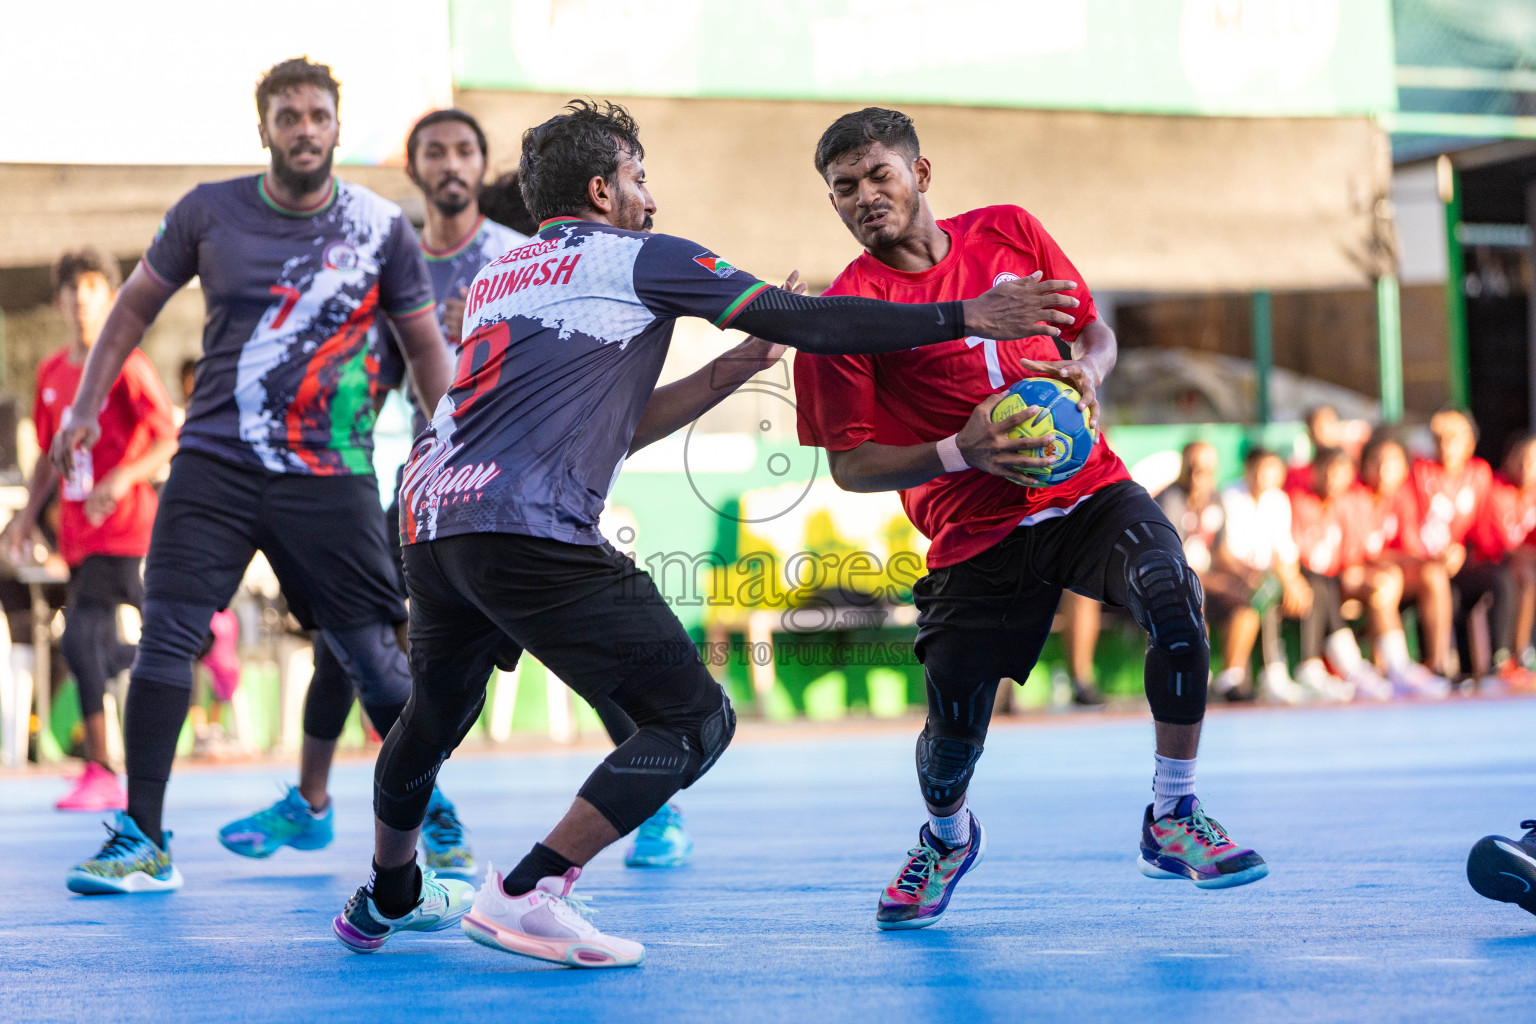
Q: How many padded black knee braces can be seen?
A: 4